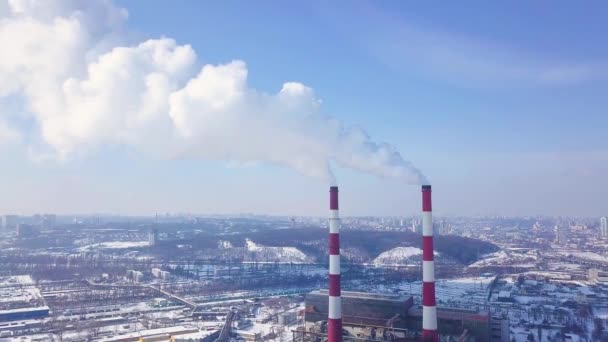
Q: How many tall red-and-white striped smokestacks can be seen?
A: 2